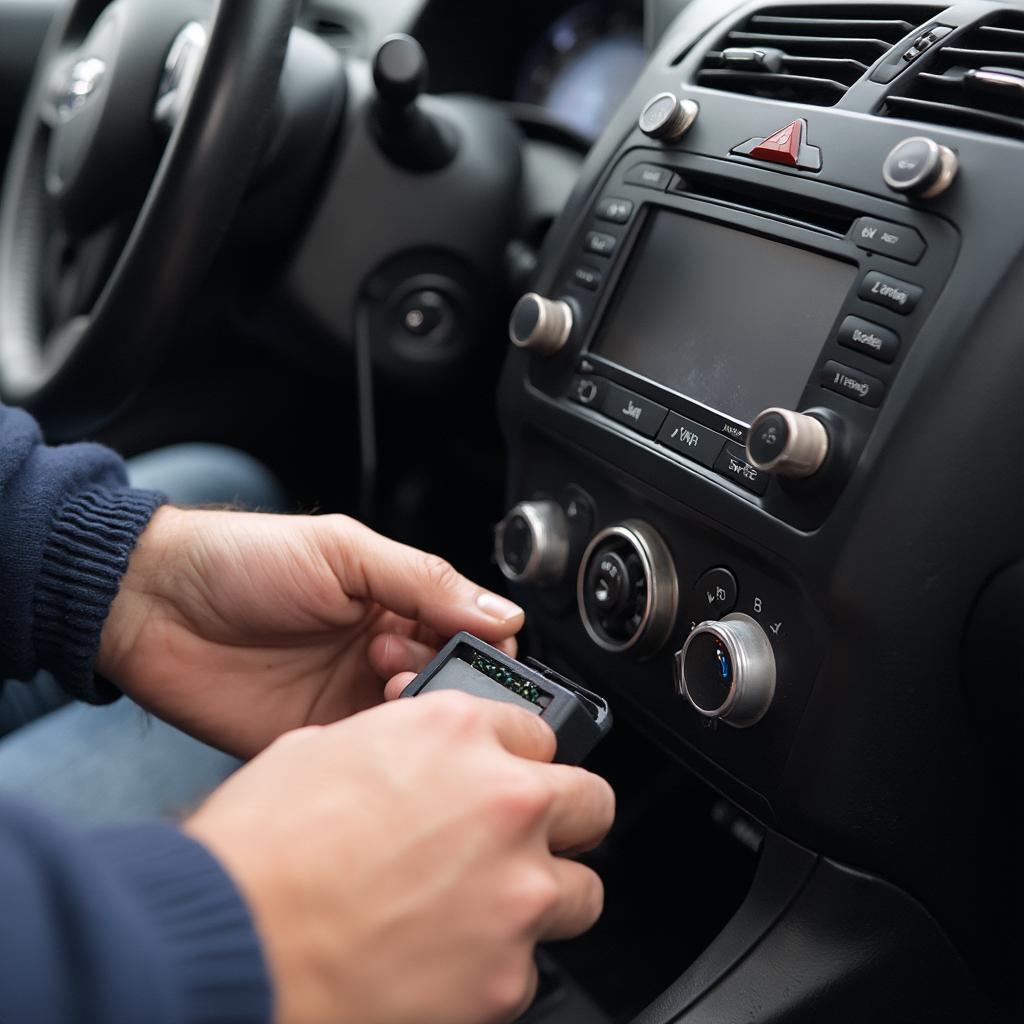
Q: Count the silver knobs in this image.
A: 7